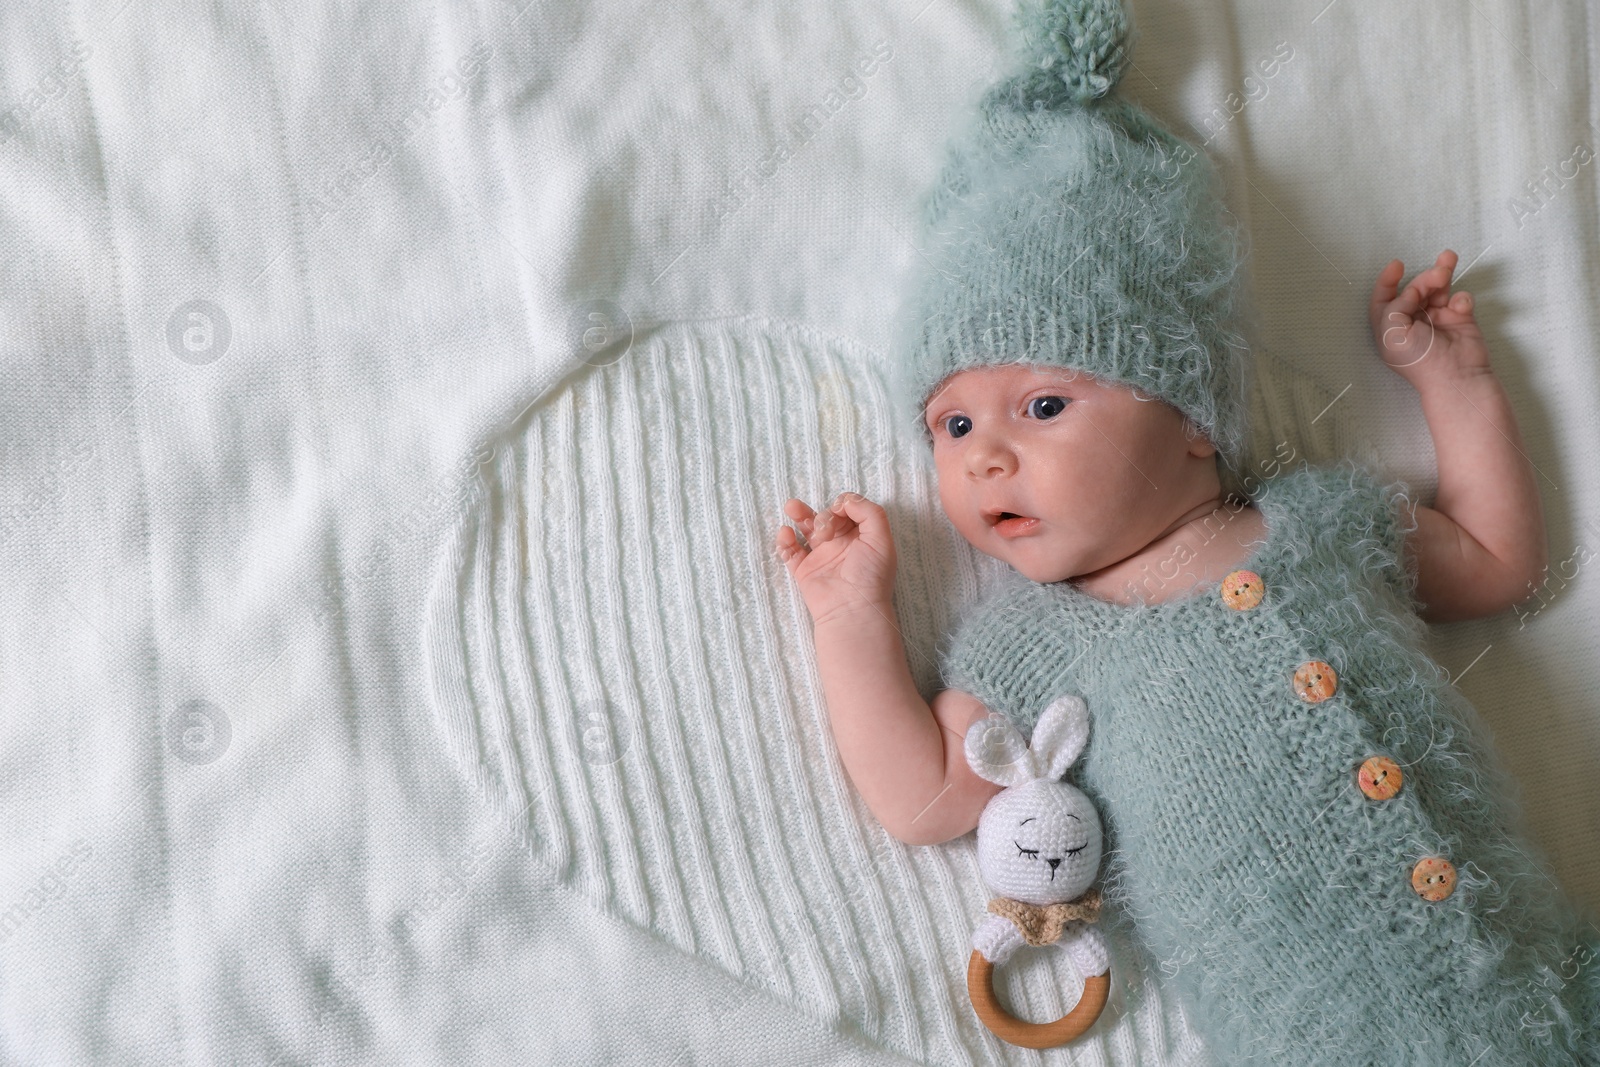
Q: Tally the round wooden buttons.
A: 4